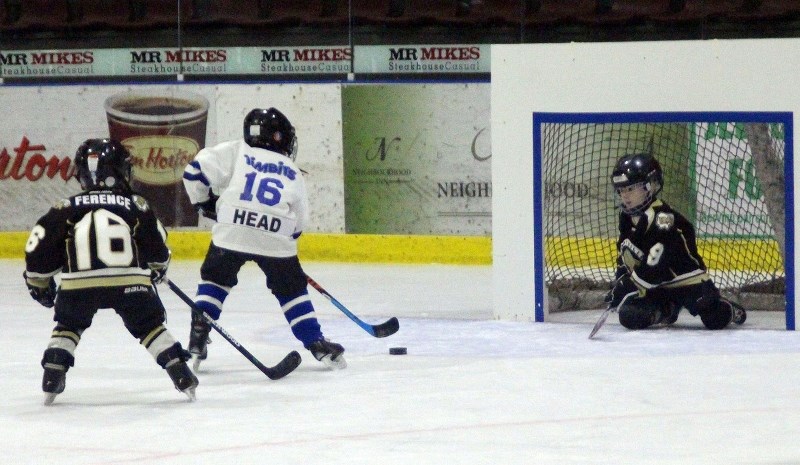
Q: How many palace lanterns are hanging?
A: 0